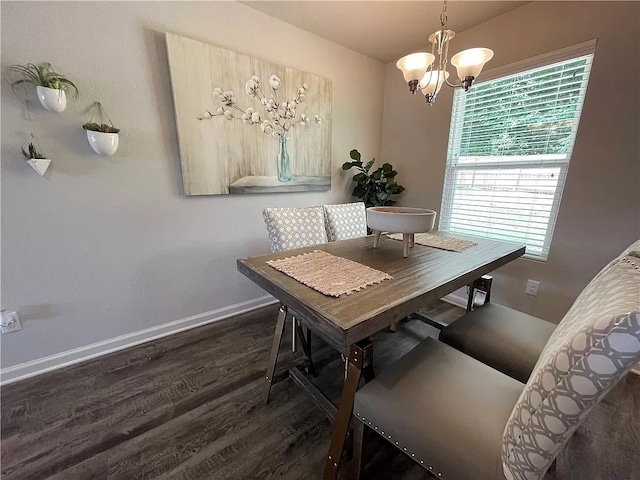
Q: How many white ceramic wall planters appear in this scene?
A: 3